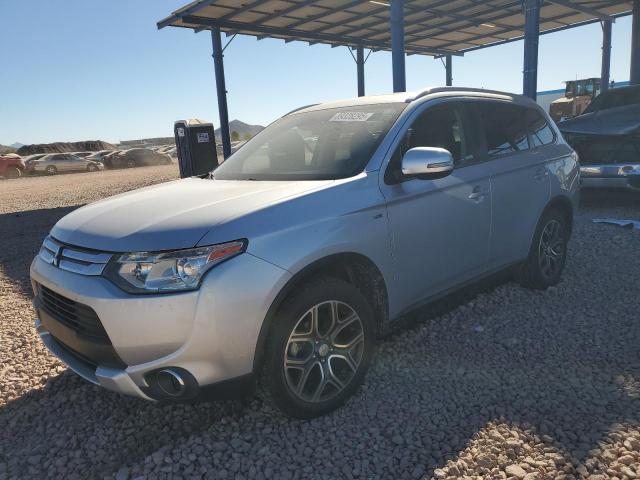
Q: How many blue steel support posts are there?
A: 7